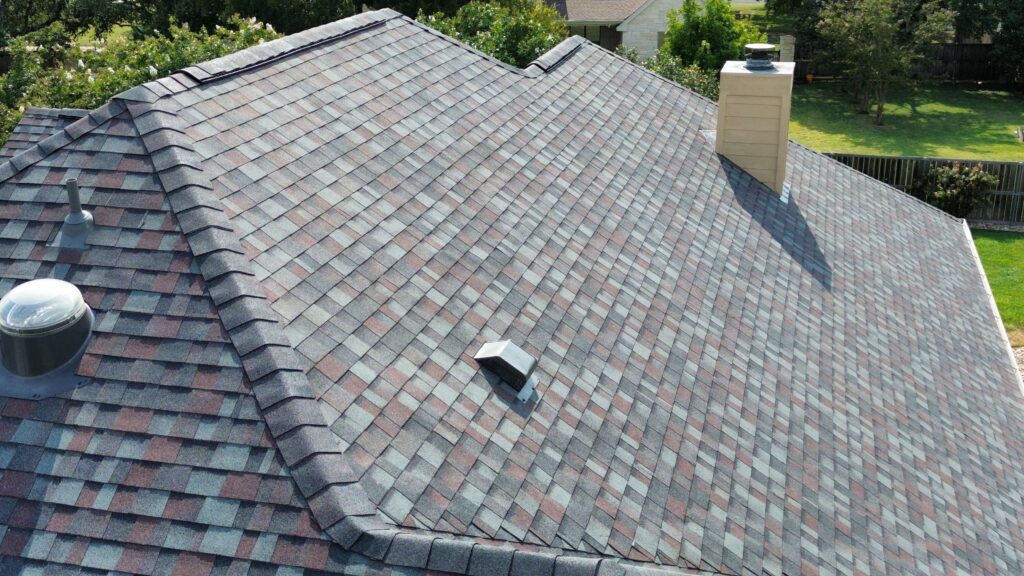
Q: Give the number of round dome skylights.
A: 1